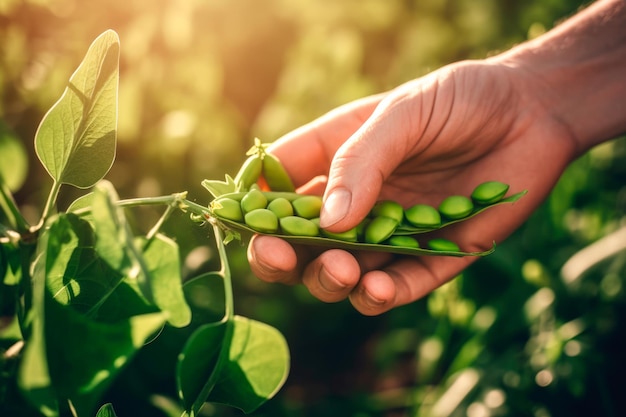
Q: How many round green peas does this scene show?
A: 14